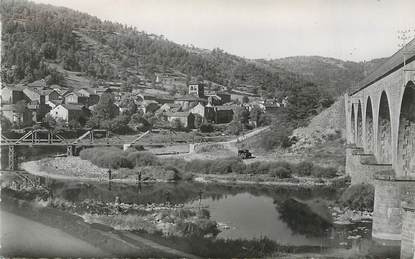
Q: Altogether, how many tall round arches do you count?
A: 5